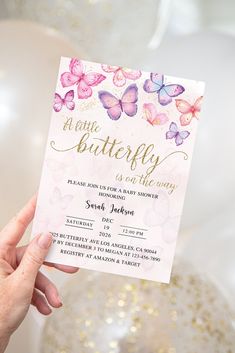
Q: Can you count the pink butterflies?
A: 5